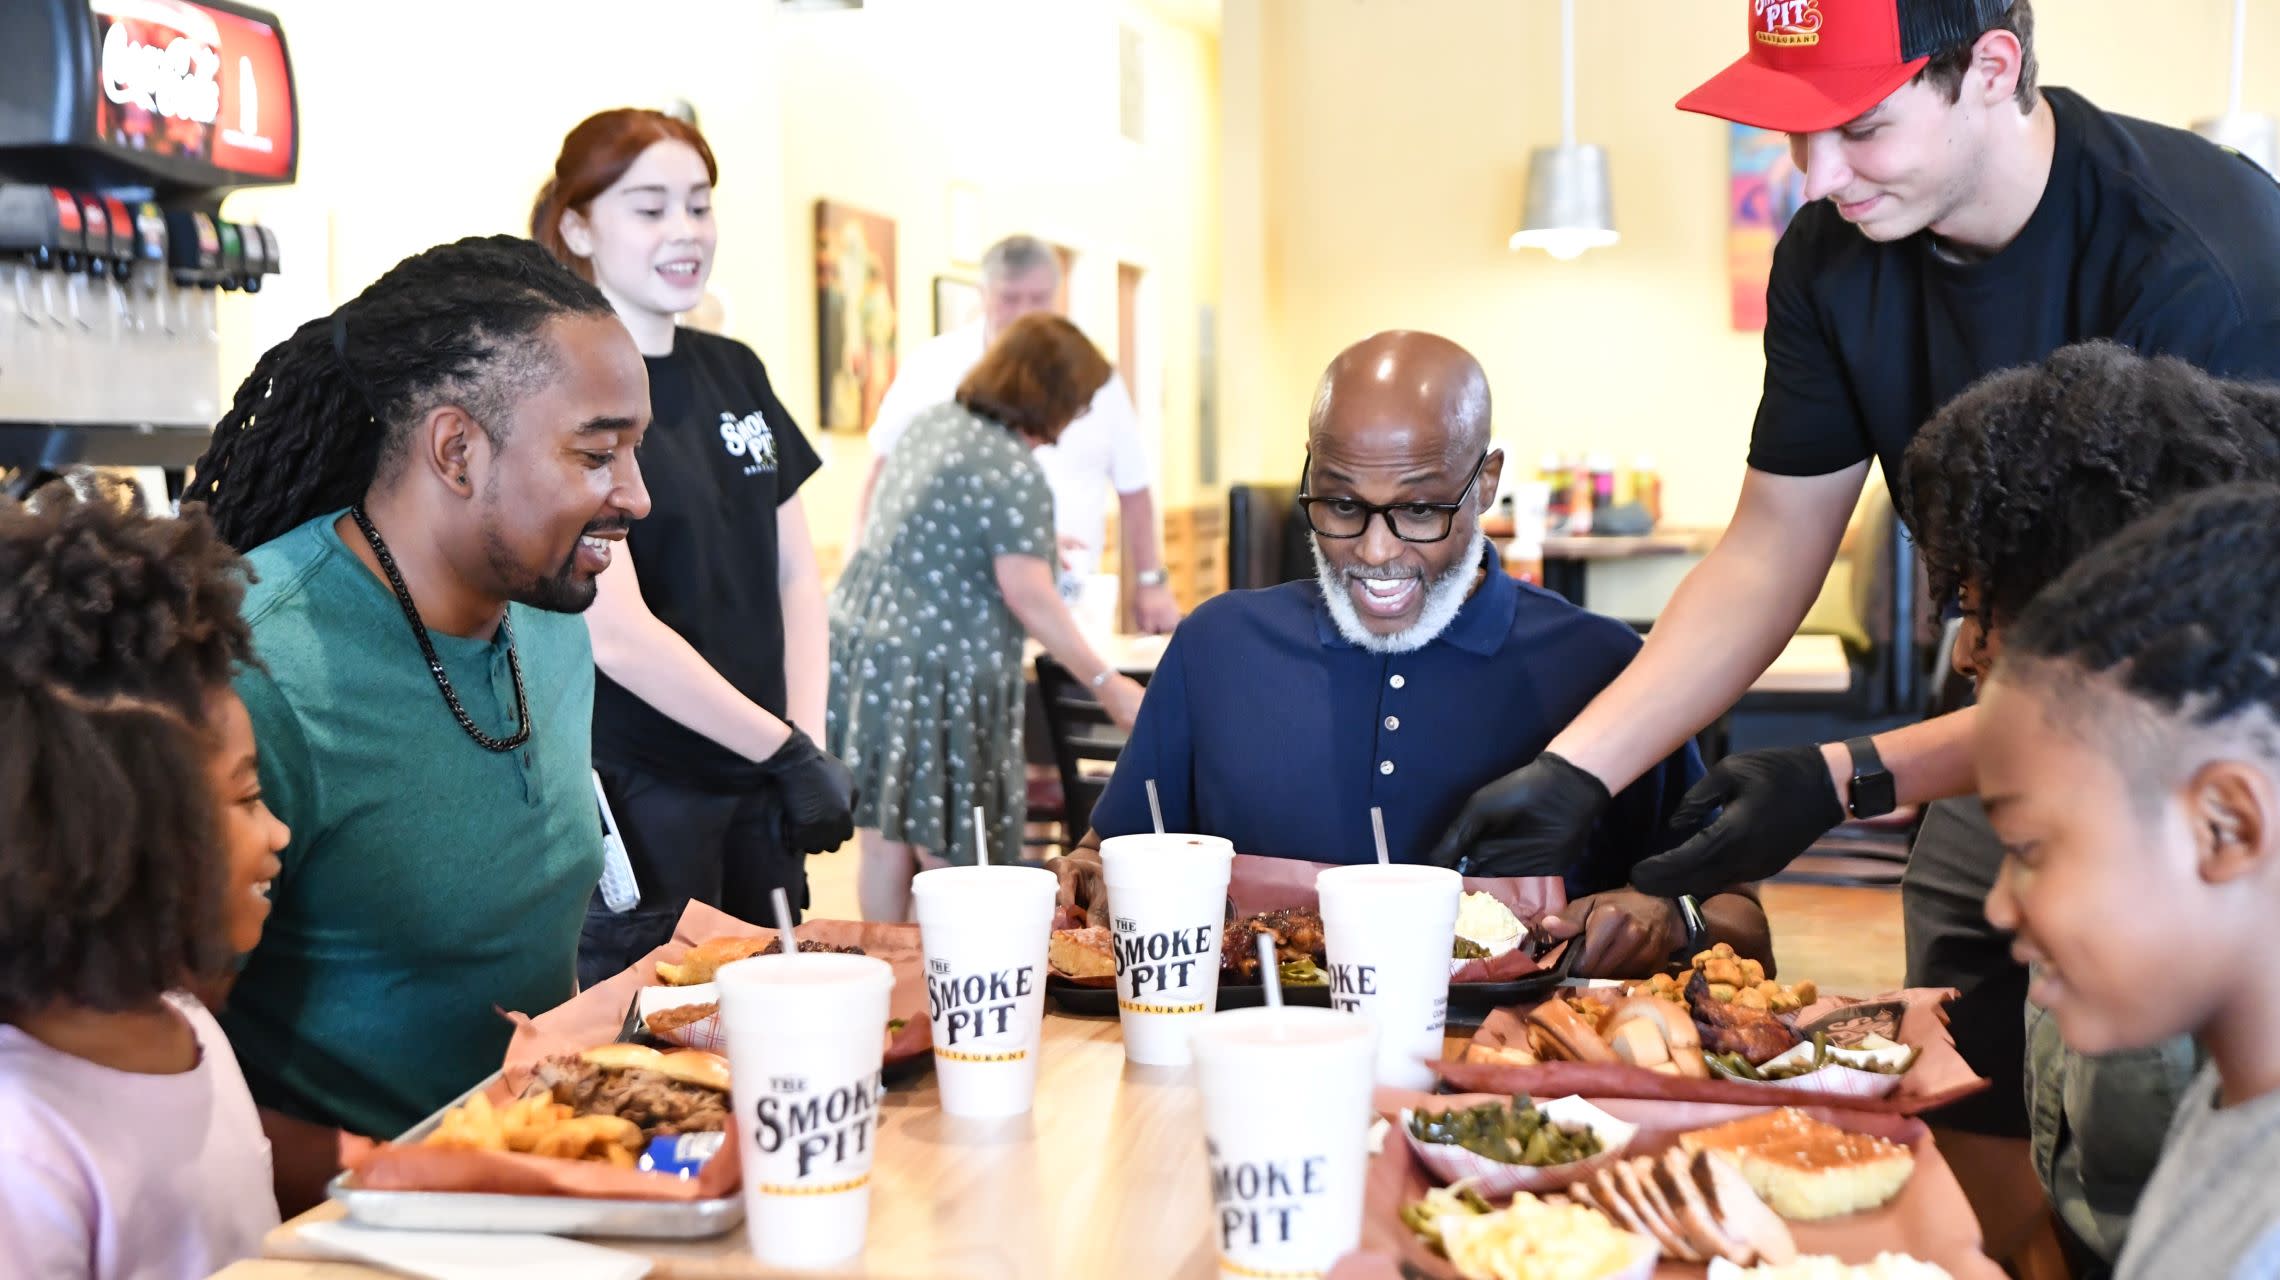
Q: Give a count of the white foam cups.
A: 5